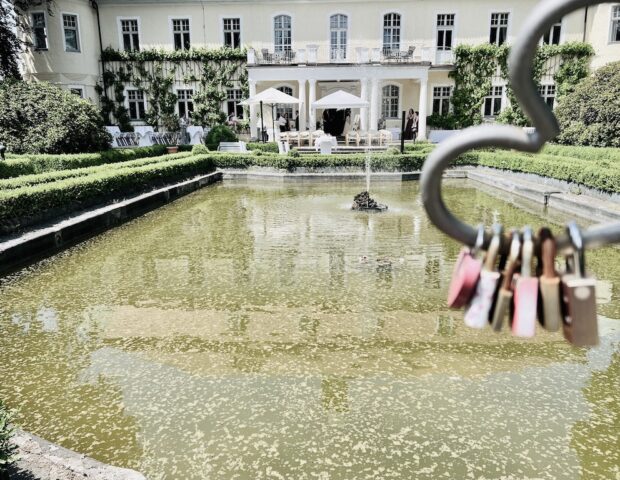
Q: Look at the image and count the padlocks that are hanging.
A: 6